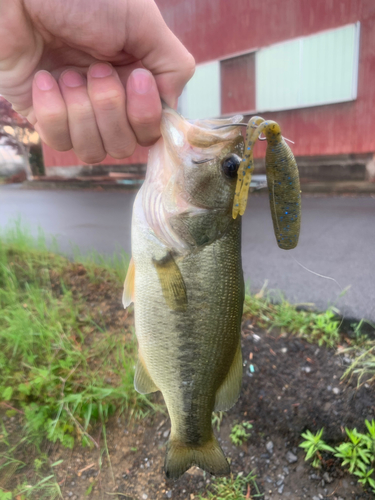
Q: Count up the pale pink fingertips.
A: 4